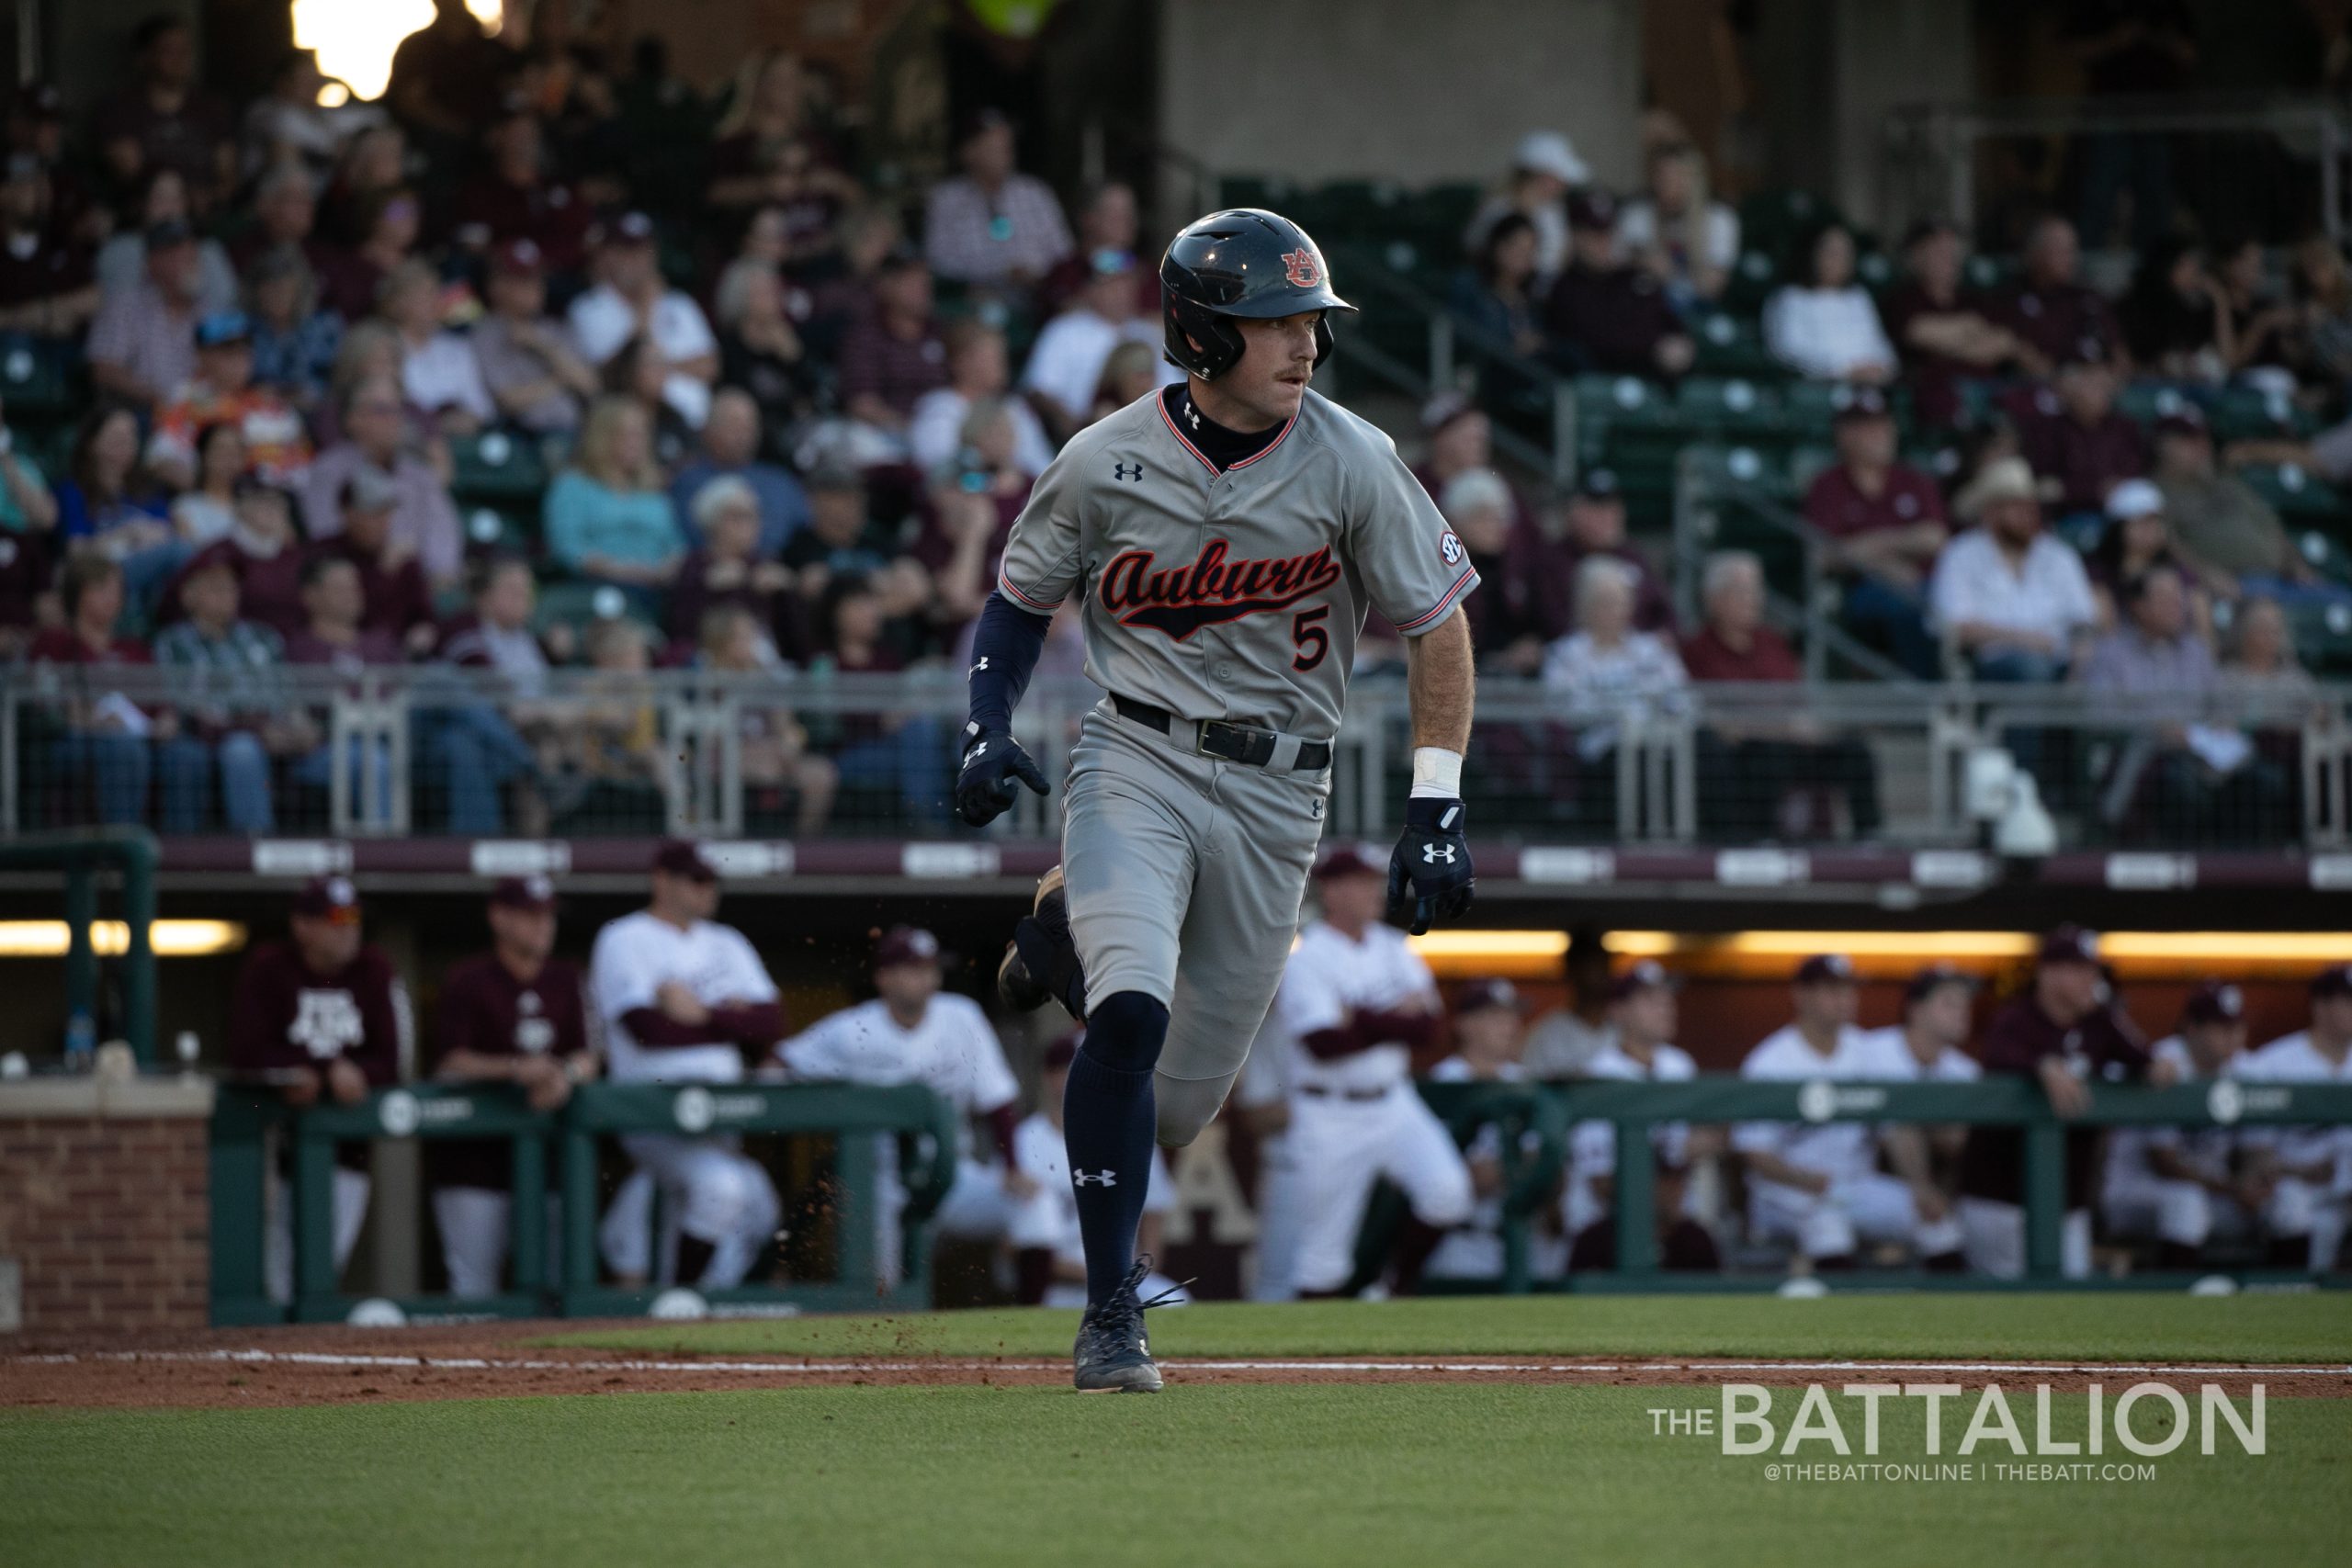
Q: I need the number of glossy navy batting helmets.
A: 1